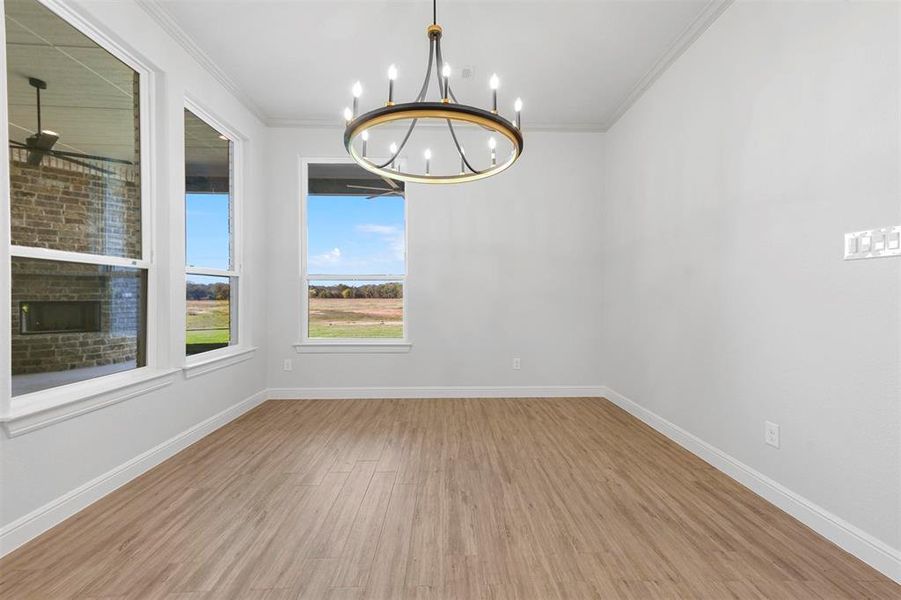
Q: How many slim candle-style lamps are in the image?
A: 12